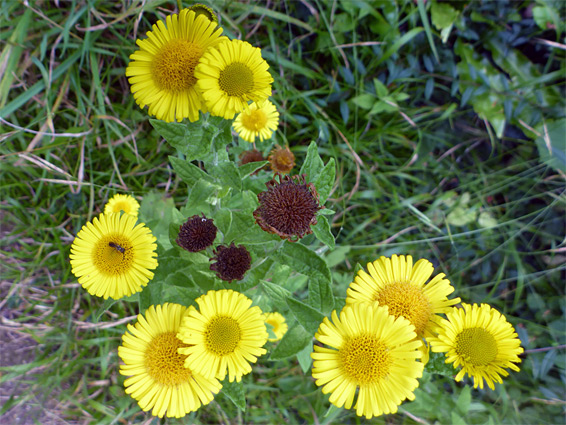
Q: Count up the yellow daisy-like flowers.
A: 11